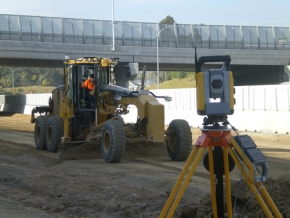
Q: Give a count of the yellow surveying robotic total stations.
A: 1